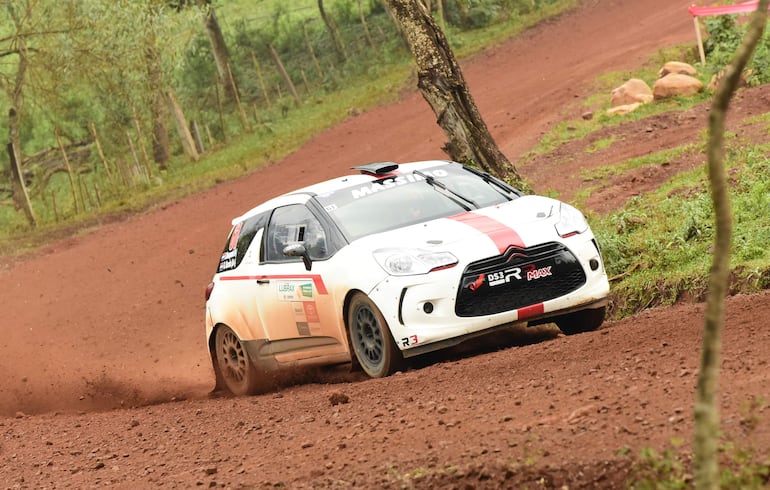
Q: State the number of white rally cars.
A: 1